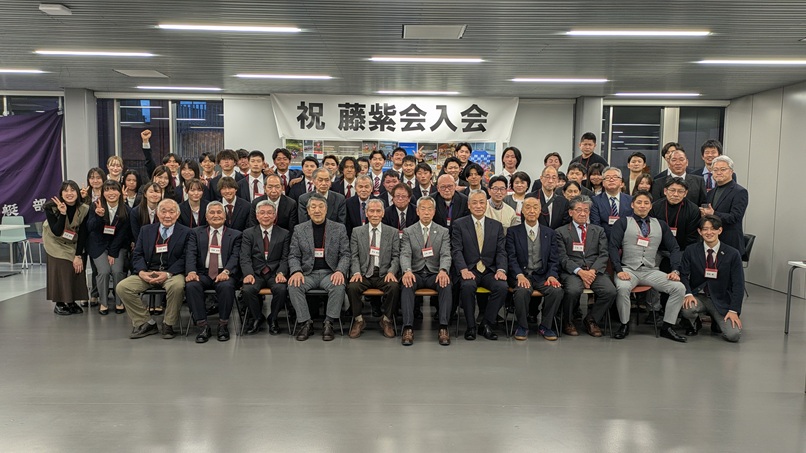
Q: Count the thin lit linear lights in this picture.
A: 11